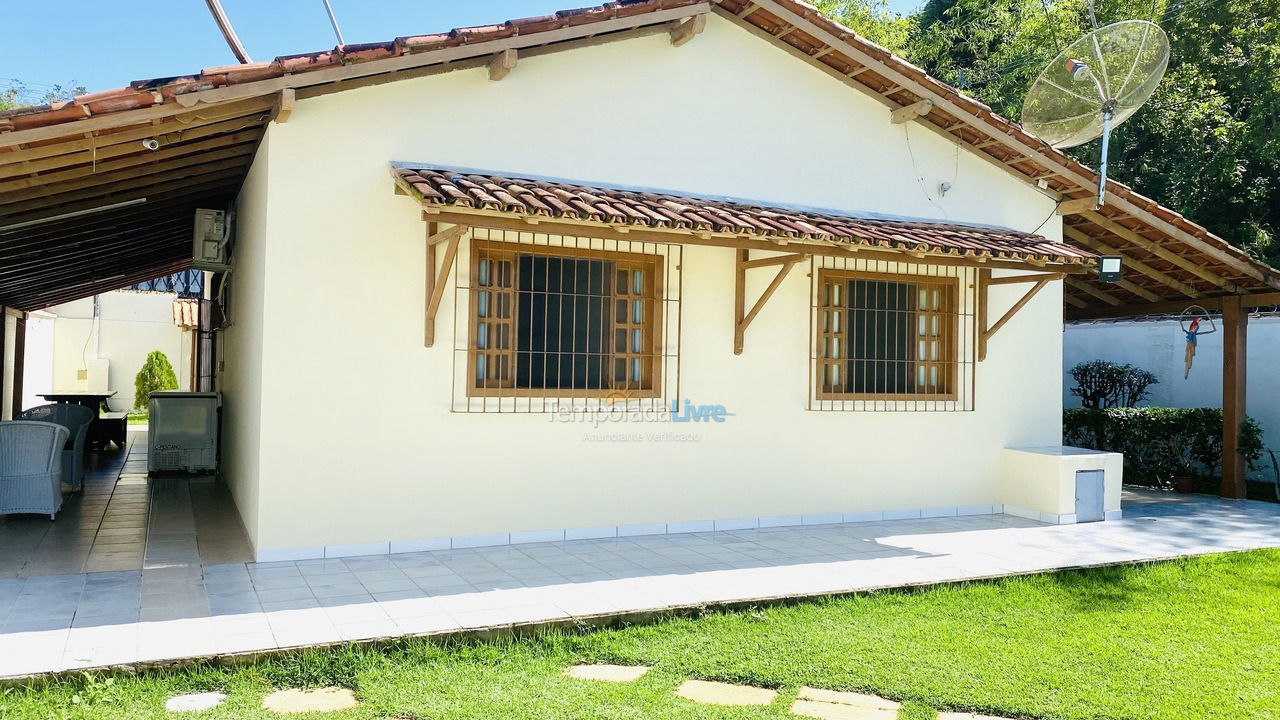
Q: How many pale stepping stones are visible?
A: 6